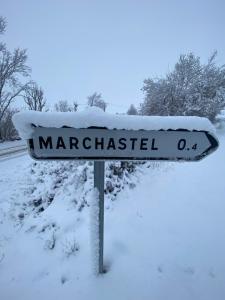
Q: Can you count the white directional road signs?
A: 1